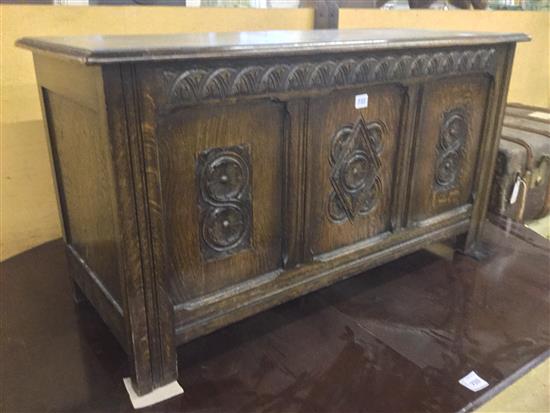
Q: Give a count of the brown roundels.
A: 5